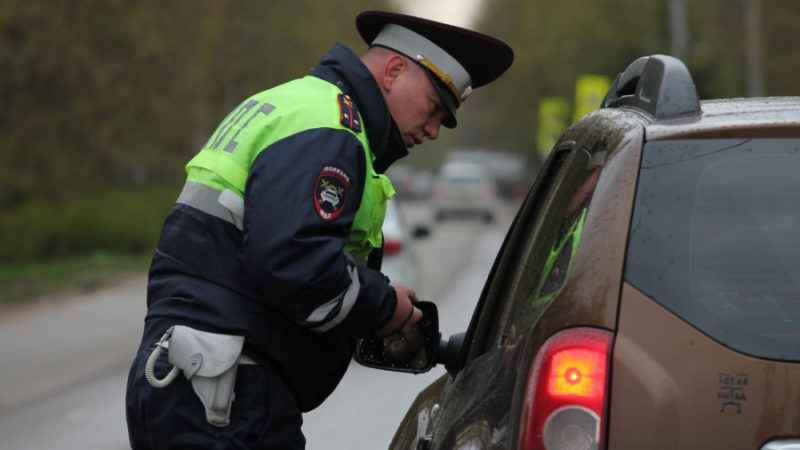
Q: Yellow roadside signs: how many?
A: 2